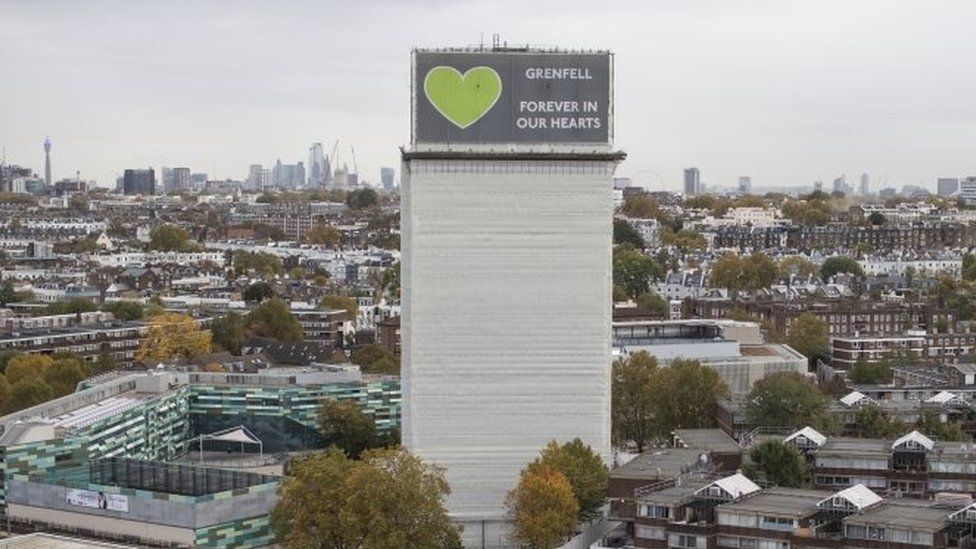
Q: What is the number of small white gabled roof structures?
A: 7